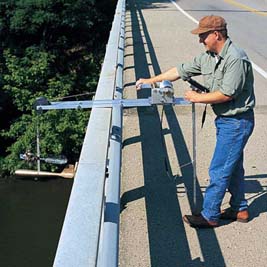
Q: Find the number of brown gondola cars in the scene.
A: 0